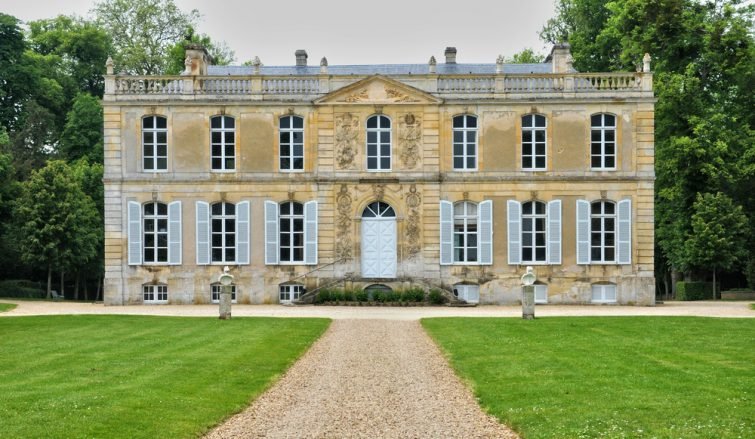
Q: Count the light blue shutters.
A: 12